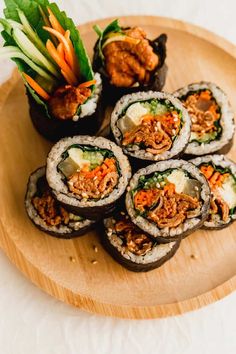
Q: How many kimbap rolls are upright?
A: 2